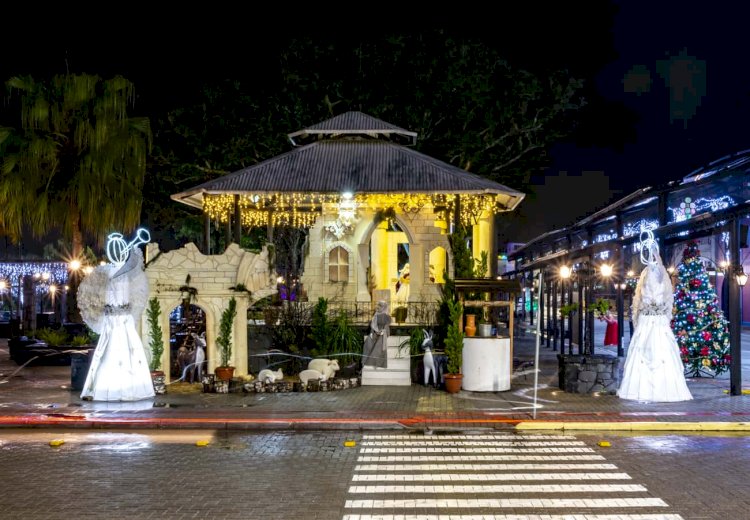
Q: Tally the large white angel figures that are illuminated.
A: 2